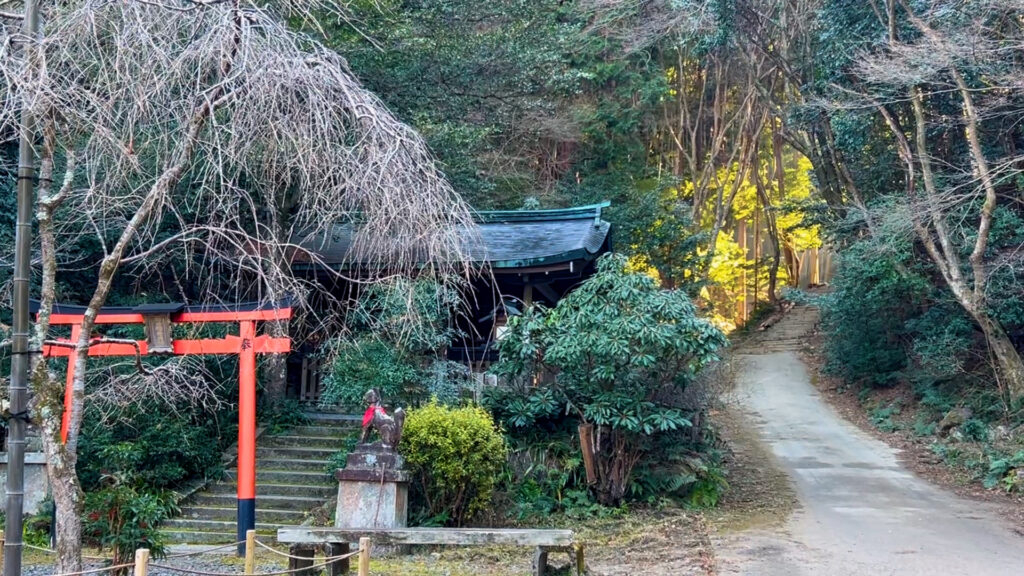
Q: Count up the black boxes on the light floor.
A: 0